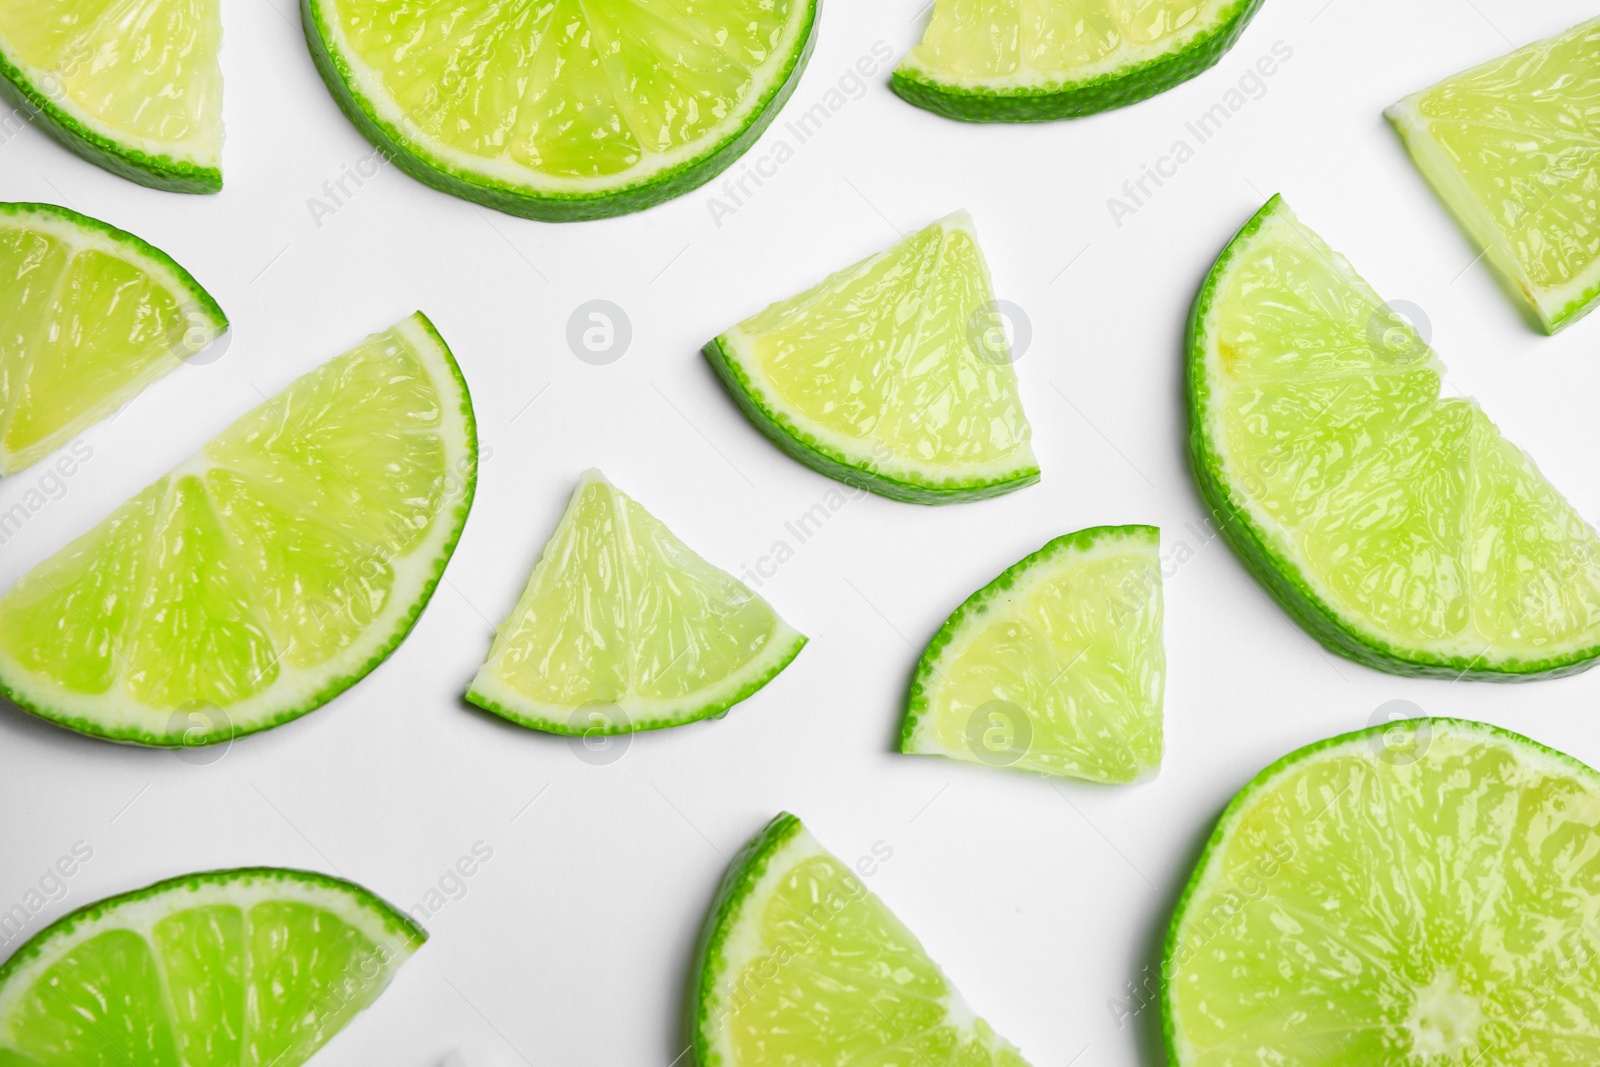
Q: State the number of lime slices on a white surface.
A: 13